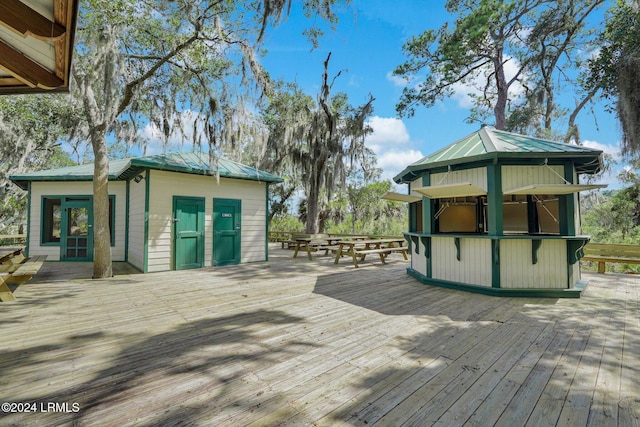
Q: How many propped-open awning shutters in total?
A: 3